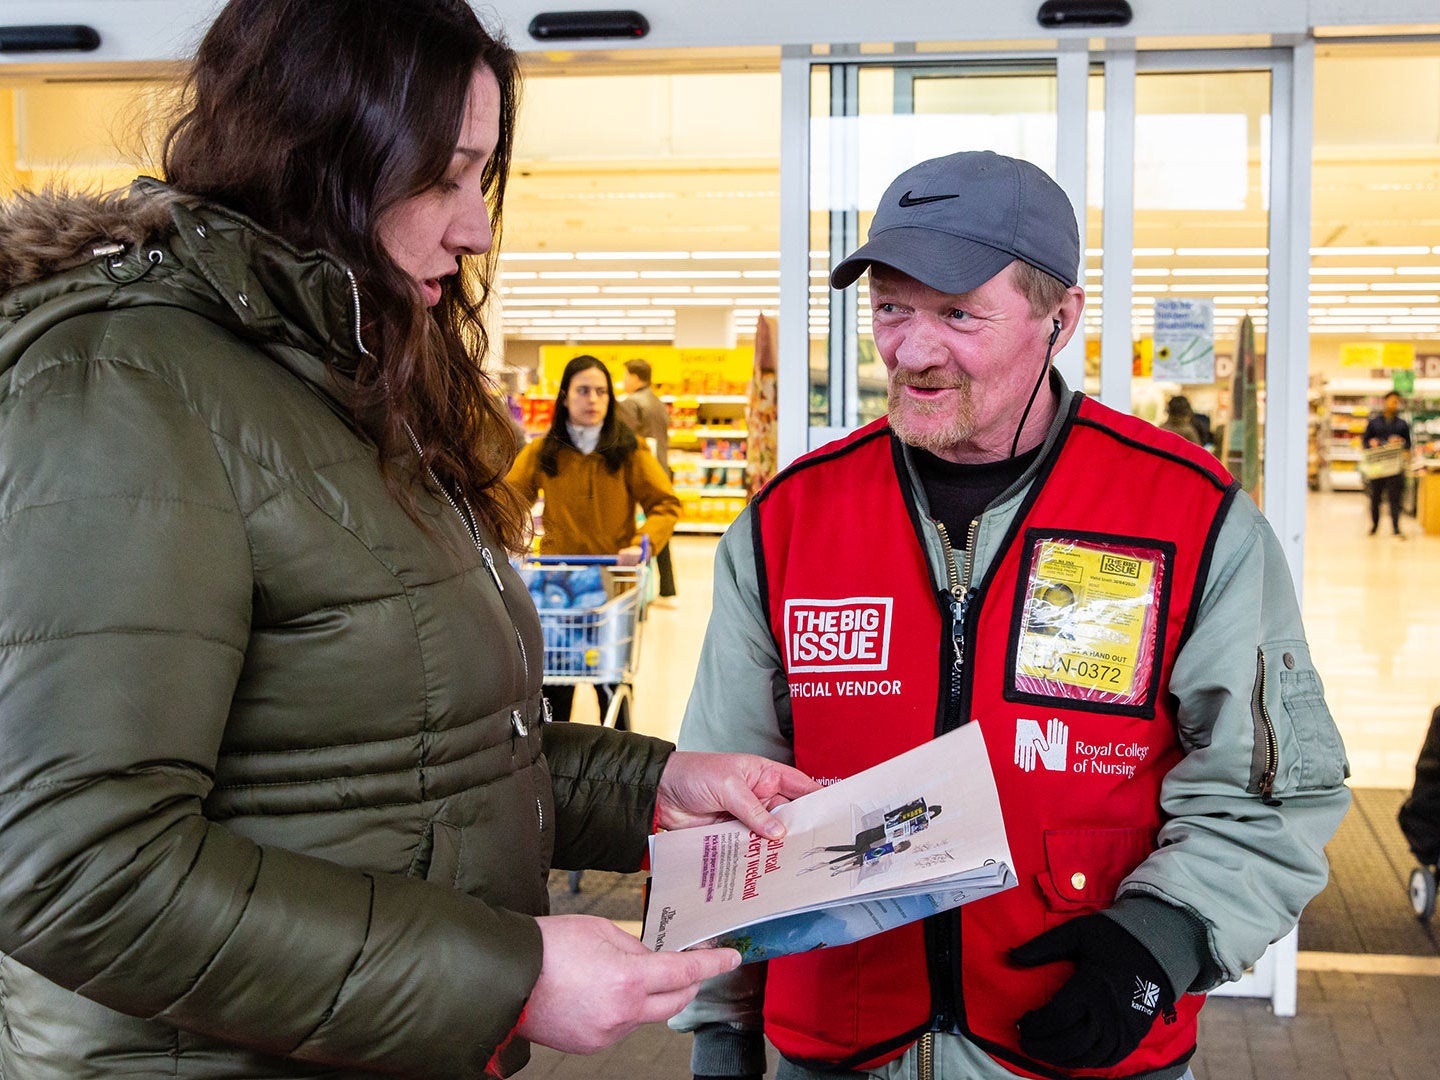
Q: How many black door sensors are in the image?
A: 3